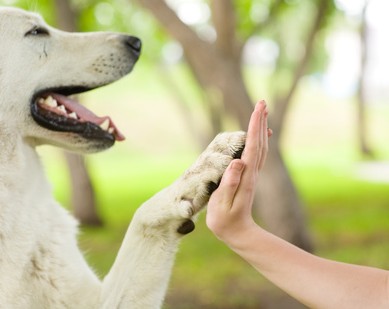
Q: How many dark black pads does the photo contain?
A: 3